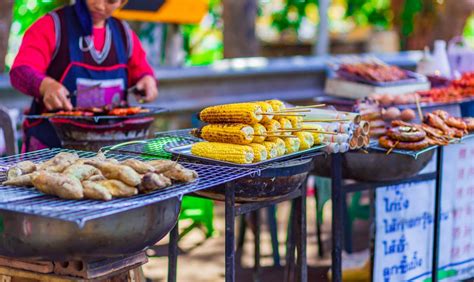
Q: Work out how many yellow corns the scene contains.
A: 15